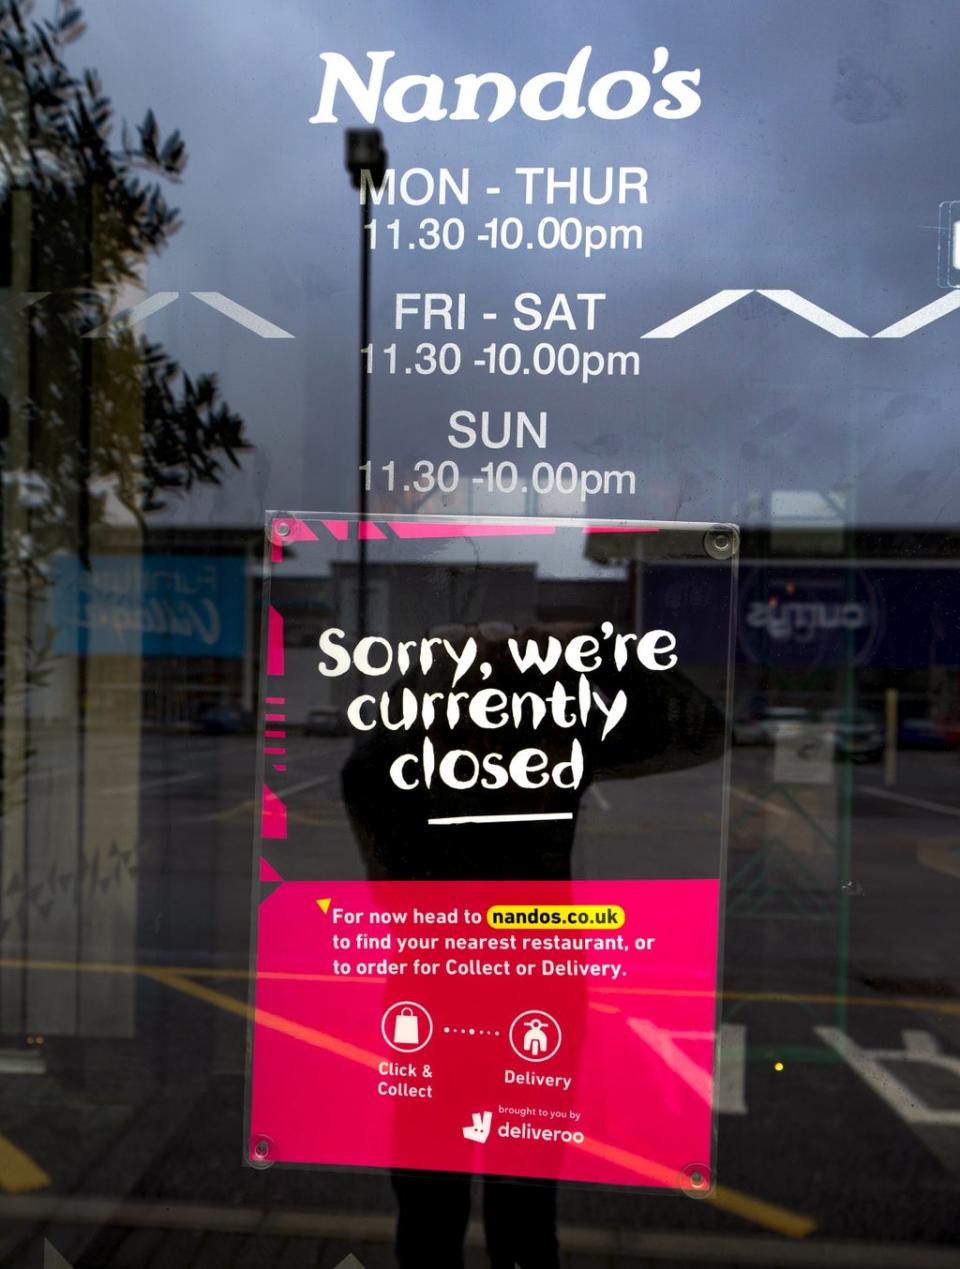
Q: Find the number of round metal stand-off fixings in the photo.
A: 4